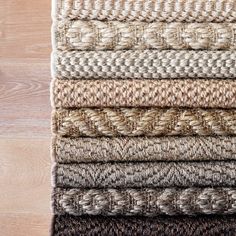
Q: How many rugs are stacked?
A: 9